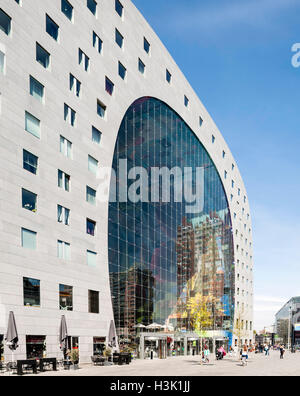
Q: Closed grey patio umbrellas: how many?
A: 3